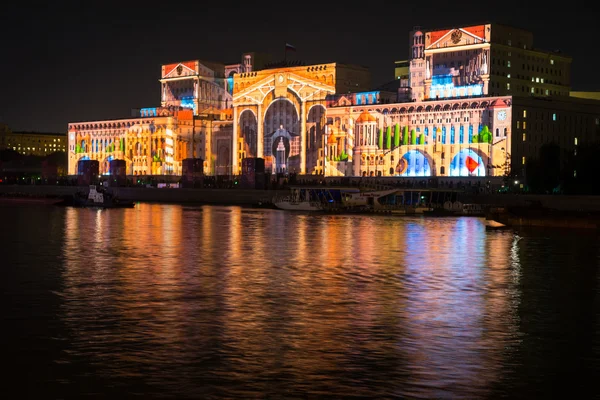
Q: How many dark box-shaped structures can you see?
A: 4